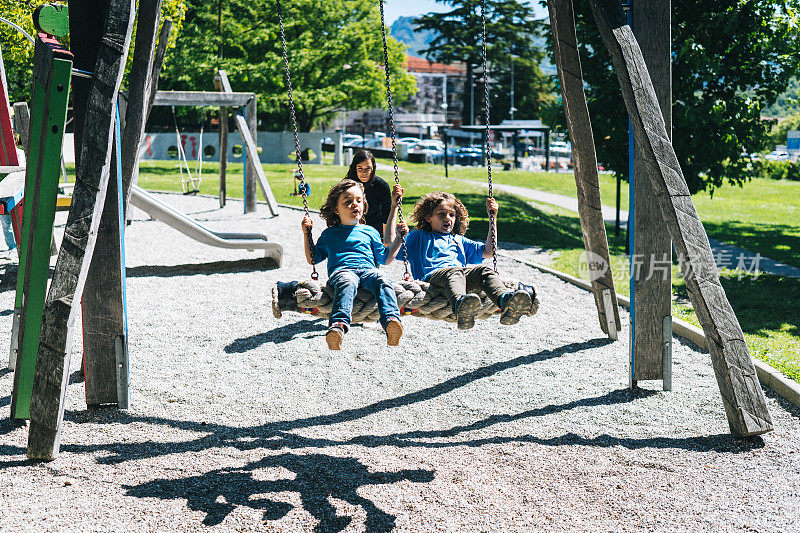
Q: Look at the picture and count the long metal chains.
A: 3